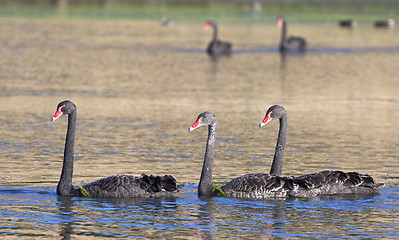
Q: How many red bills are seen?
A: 5